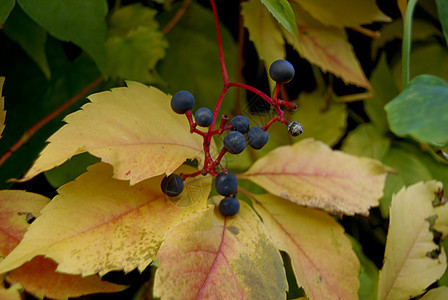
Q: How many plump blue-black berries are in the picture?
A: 9